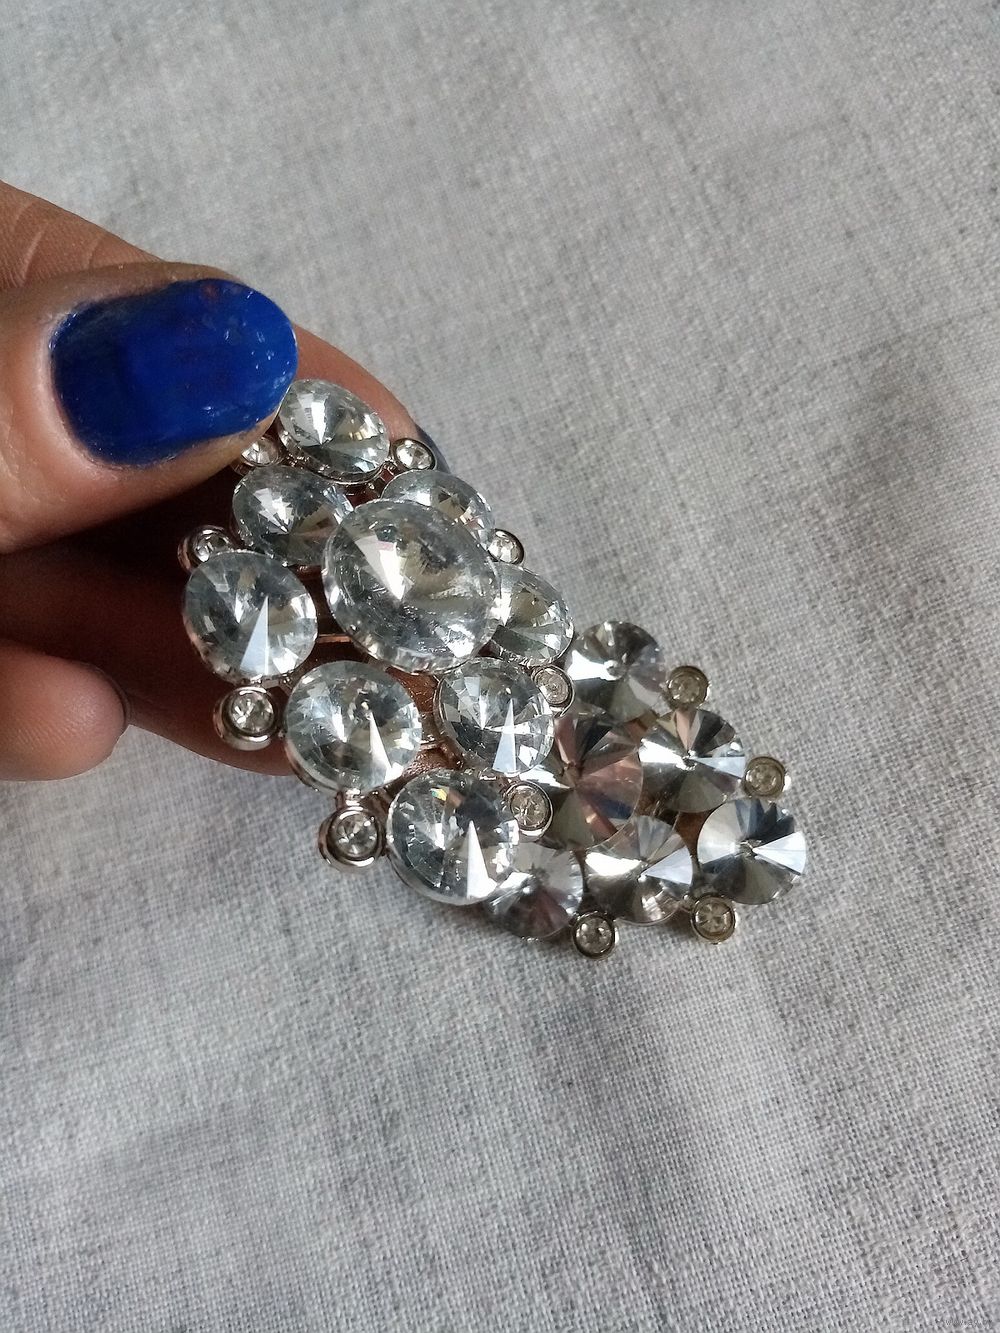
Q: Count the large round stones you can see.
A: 15